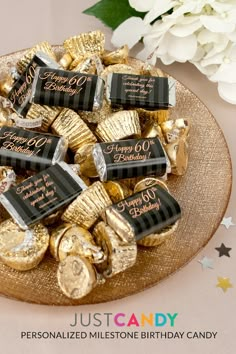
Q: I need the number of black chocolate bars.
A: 7